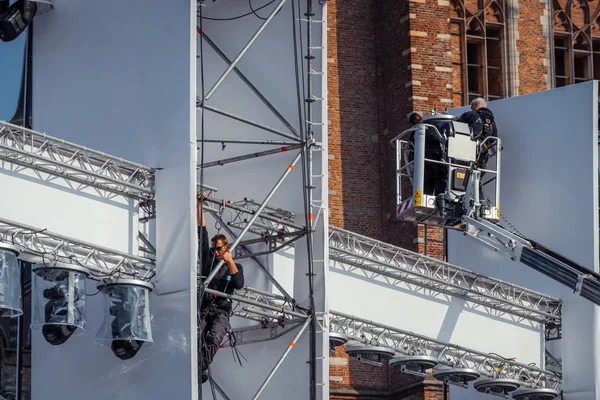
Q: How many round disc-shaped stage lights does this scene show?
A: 6